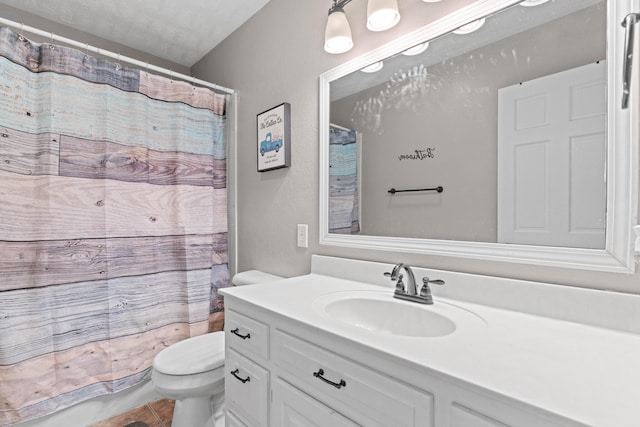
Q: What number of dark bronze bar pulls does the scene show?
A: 3